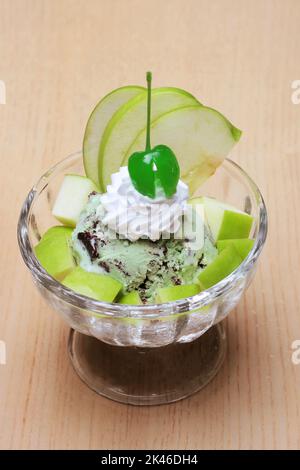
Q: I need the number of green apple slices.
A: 3